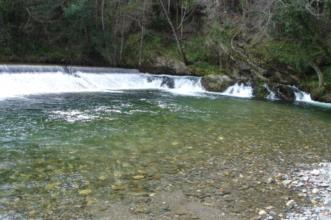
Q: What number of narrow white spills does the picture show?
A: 3